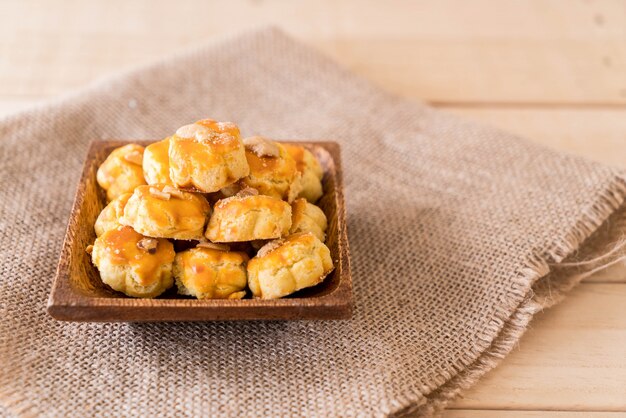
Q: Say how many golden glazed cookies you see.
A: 12